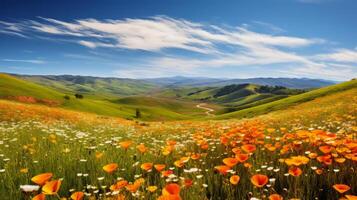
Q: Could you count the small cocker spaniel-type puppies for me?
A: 0